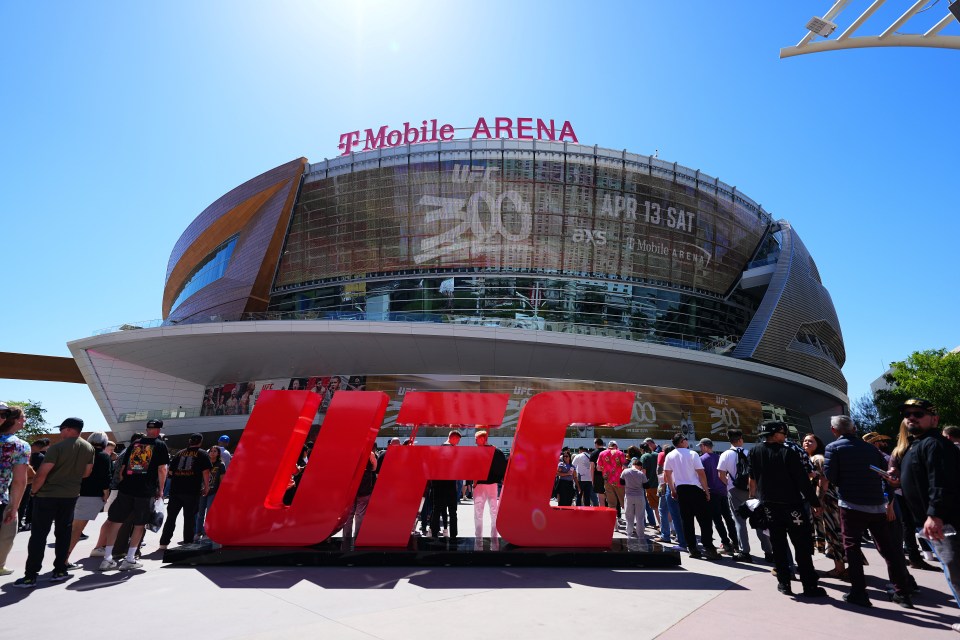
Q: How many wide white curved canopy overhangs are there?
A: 1